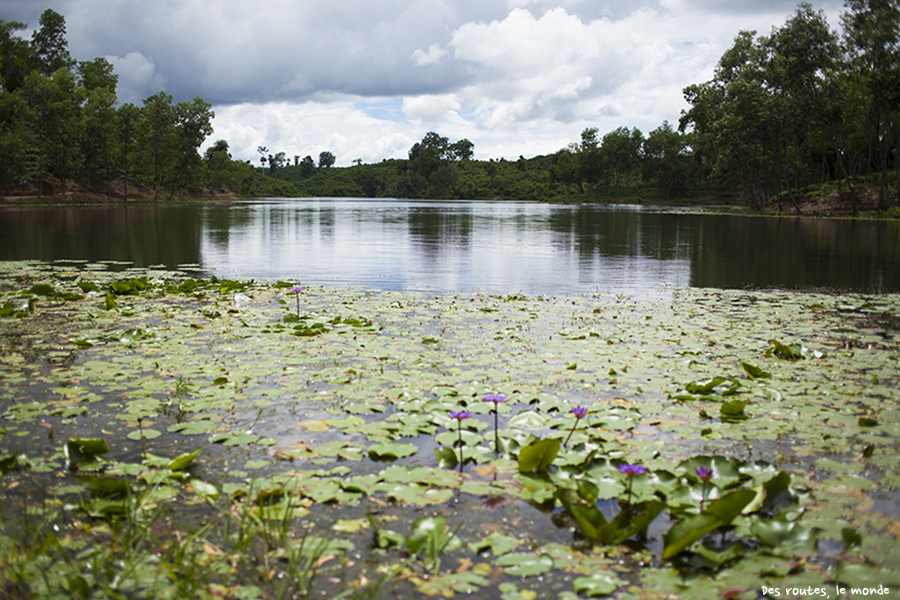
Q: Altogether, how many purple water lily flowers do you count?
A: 6